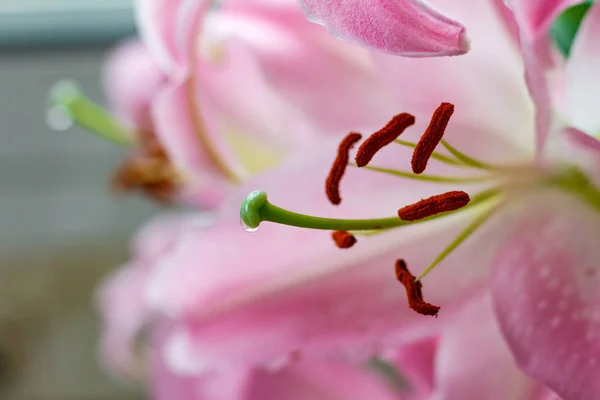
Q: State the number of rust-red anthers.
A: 6